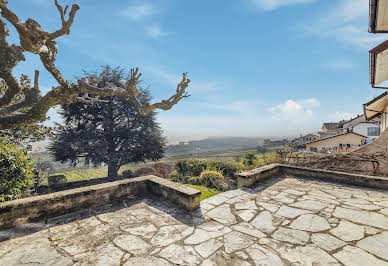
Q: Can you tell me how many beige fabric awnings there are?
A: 0